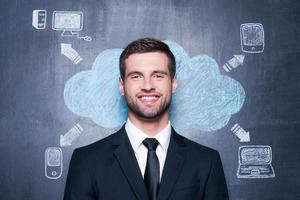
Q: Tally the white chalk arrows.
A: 4